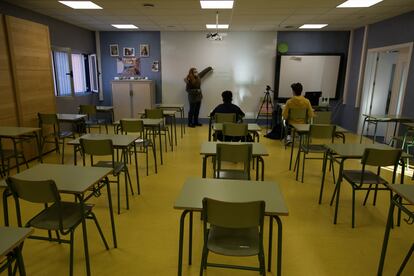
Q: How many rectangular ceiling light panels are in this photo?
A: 6